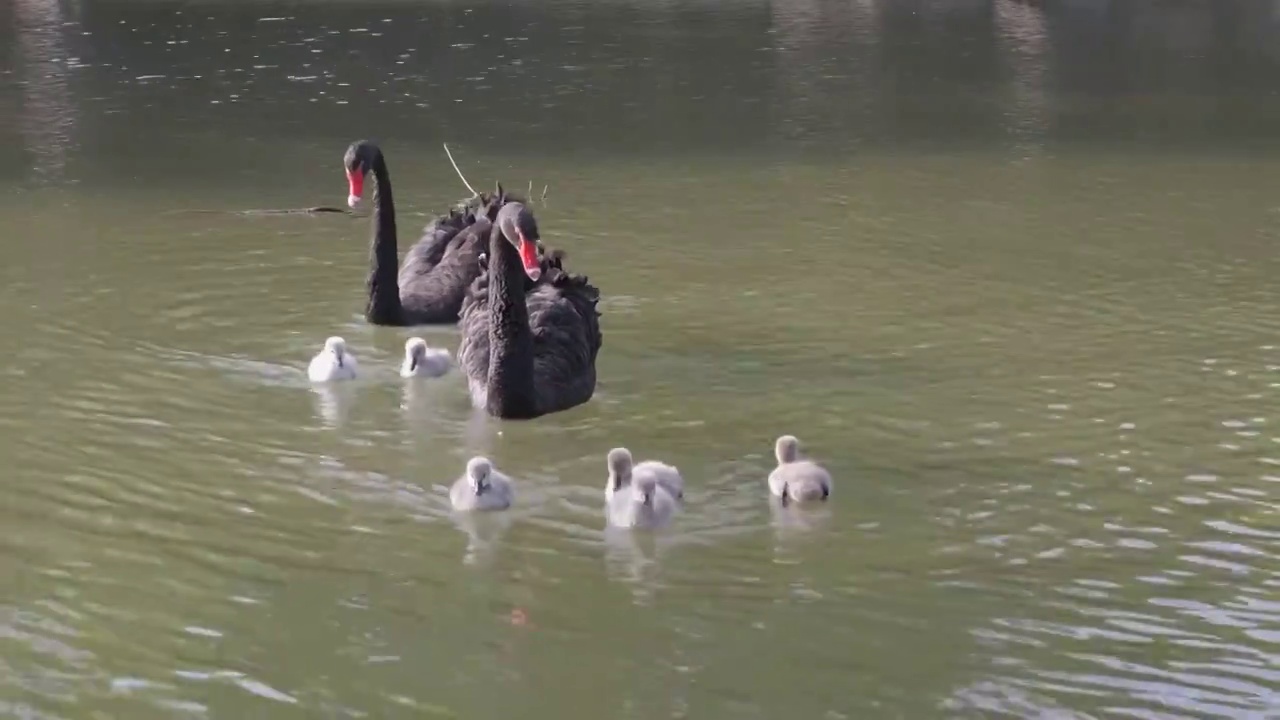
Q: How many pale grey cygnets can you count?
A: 6